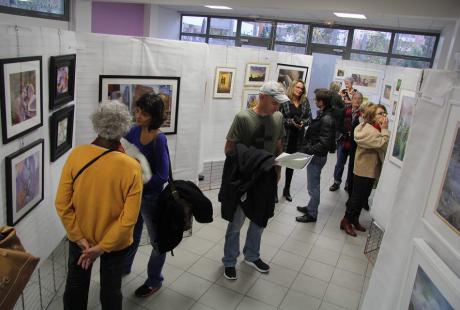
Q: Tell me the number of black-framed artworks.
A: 6